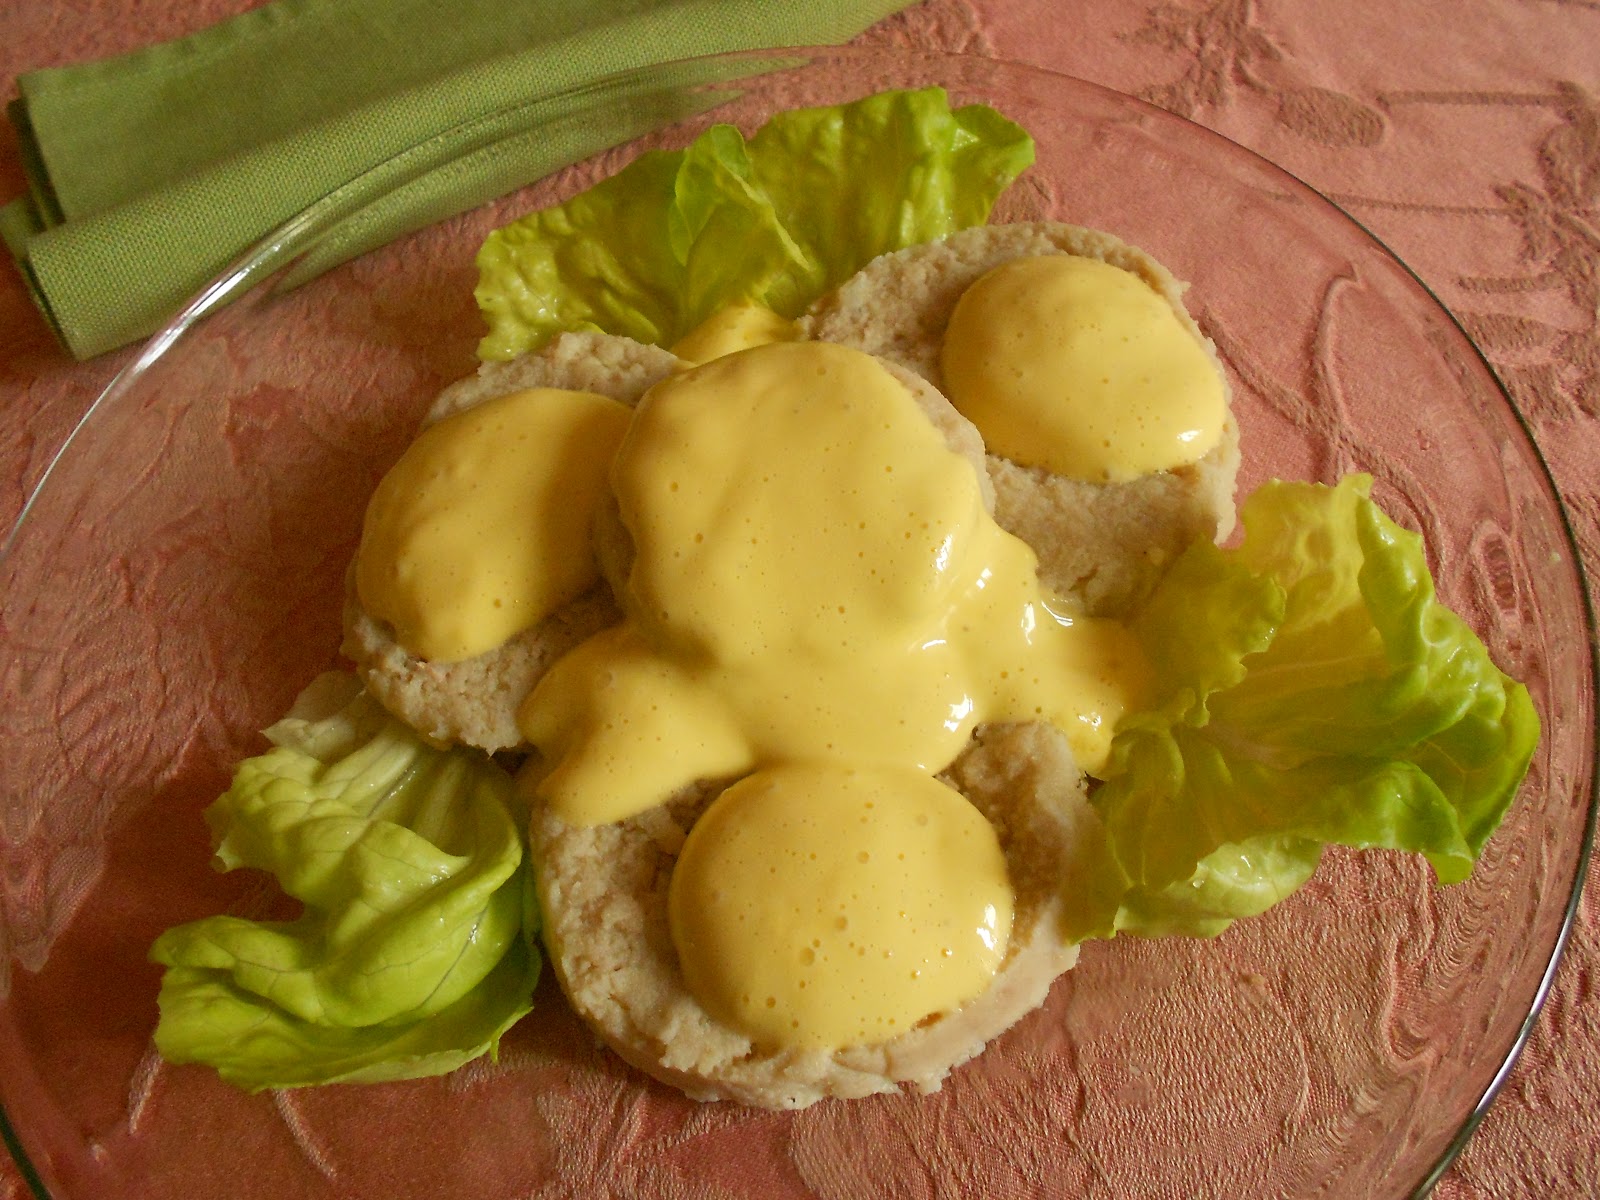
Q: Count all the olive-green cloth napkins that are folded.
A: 1